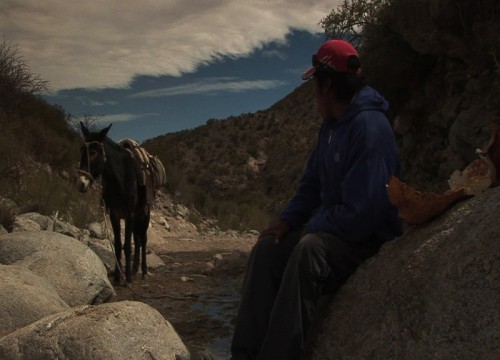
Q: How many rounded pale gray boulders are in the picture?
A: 3